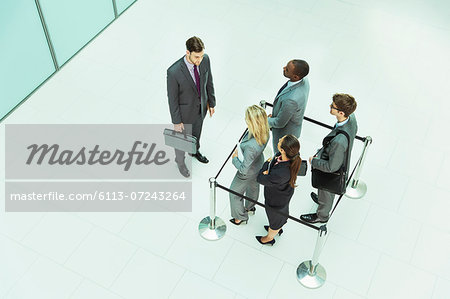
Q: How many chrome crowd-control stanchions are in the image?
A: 4